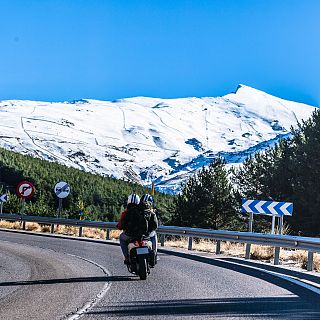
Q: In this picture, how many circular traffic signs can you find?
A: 2